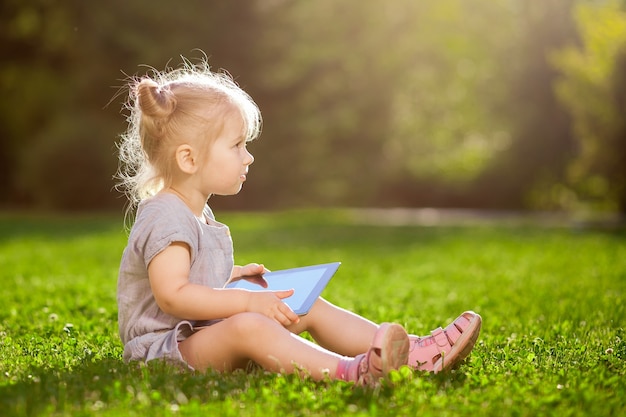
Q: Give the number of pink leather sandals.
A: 2